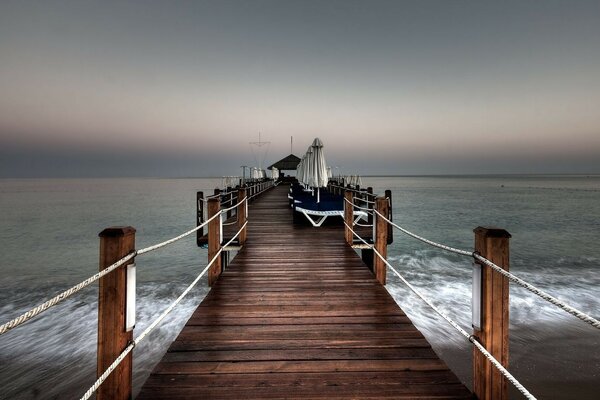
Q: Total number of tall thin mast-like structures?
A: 2